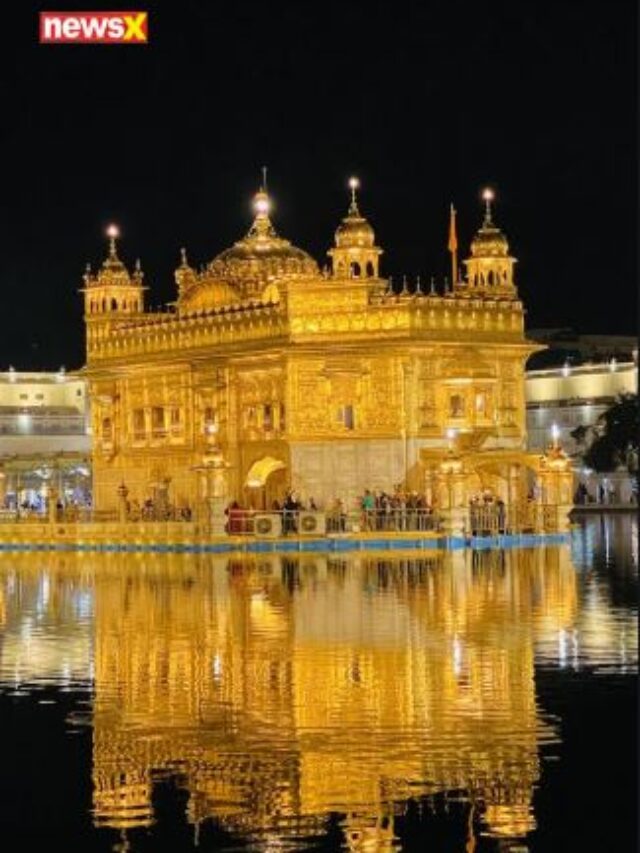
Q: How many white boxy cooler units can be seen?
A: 2